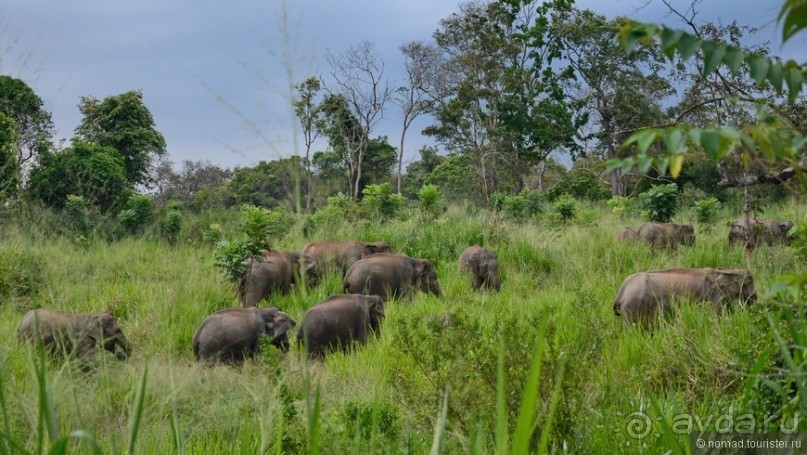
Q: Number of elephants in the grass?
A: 11